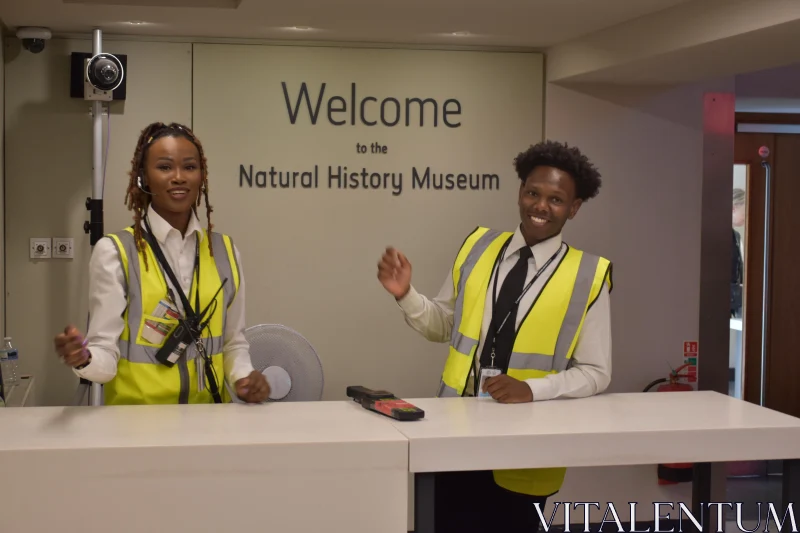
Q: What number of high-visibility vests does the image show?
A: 2